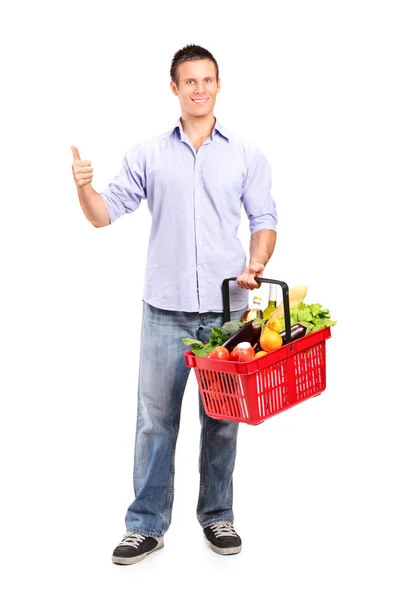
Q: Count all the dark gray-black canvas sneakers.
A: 2